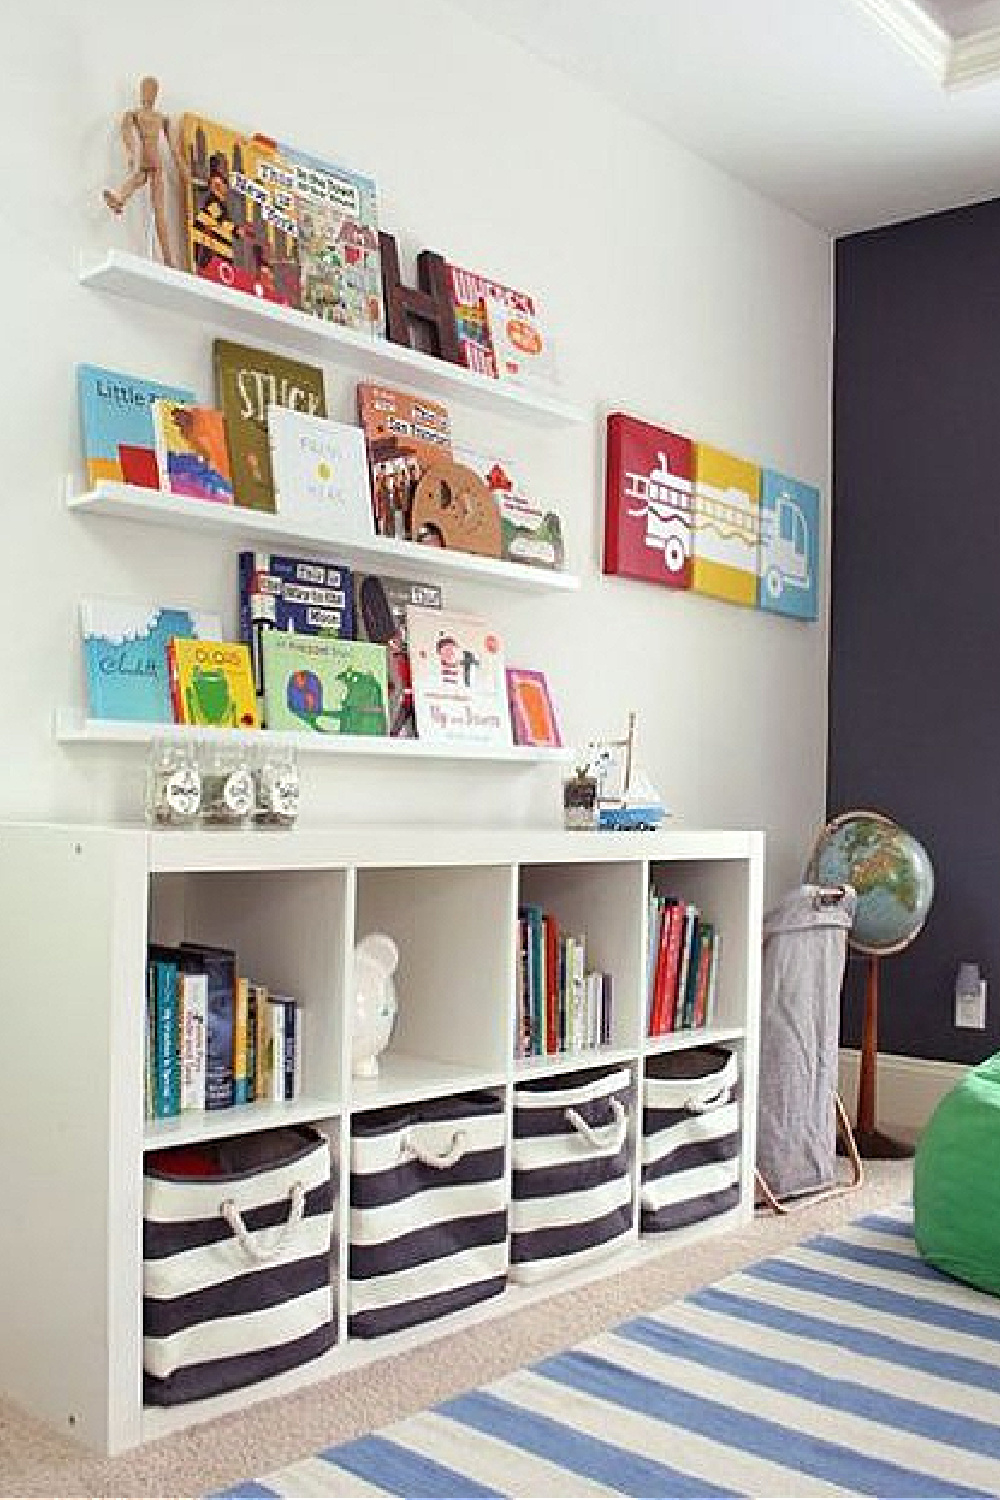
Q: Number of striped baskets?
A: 4